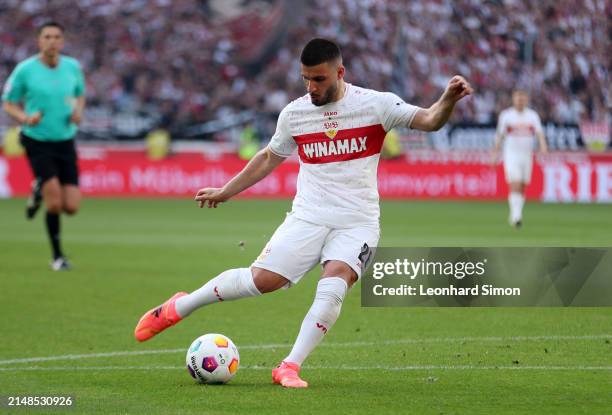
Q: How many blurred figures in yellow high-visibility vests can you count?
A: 4